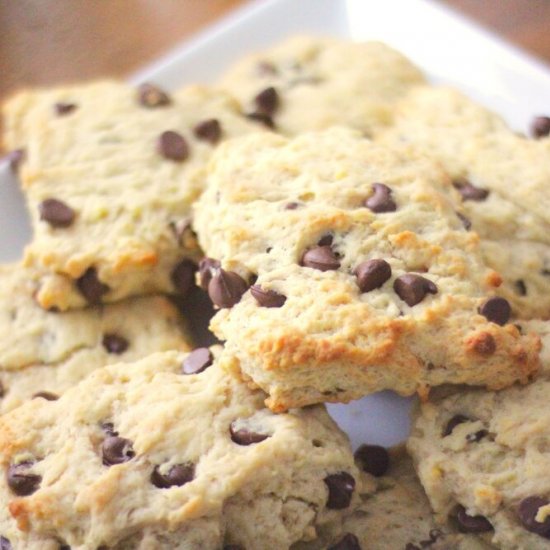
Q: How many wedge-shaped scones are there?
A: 0